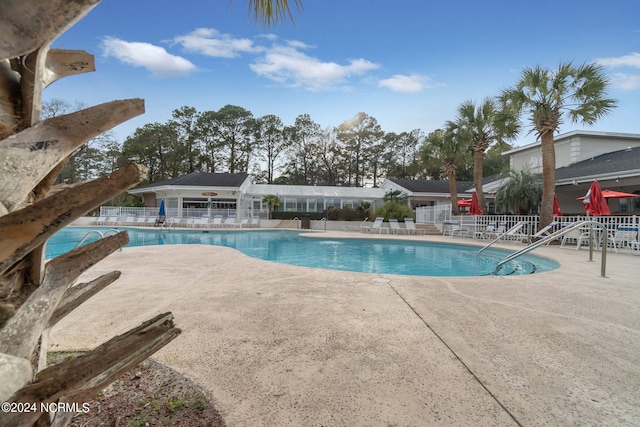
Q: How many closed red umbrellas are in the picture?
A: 3